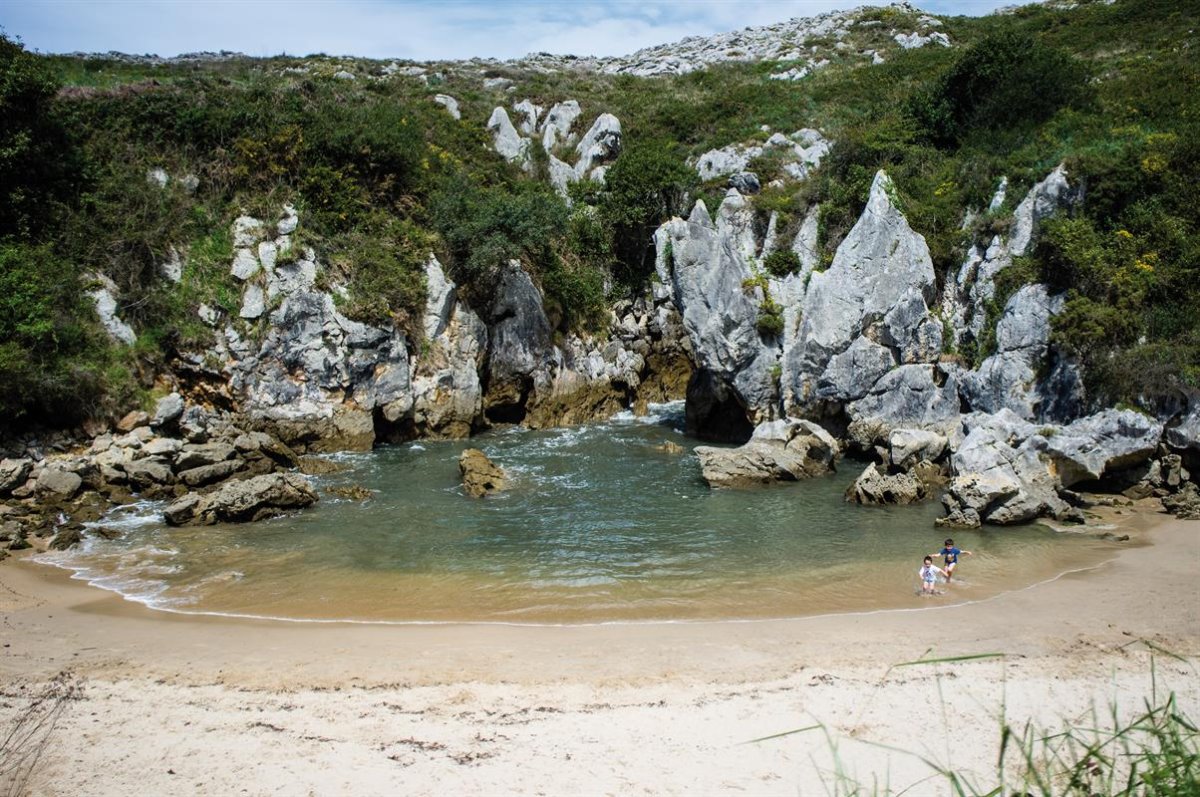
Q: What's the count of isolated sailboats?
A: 0